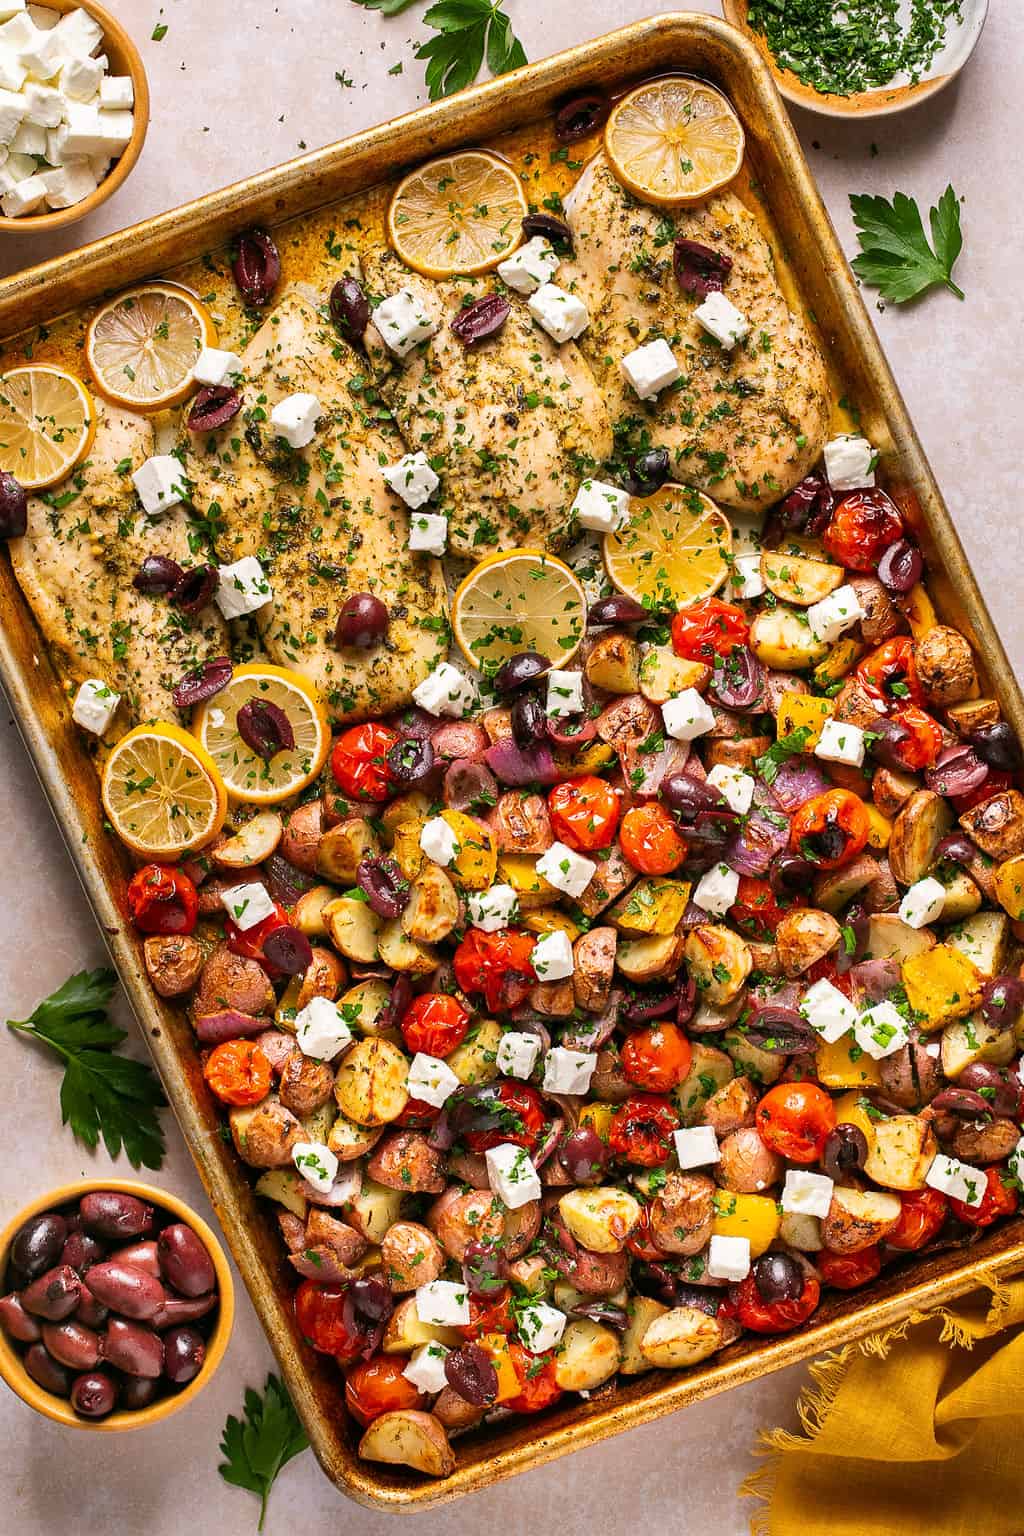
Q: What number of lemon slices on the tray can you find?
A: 8